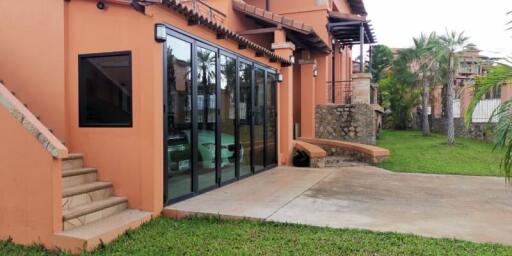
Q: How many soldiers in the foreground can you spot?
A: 0